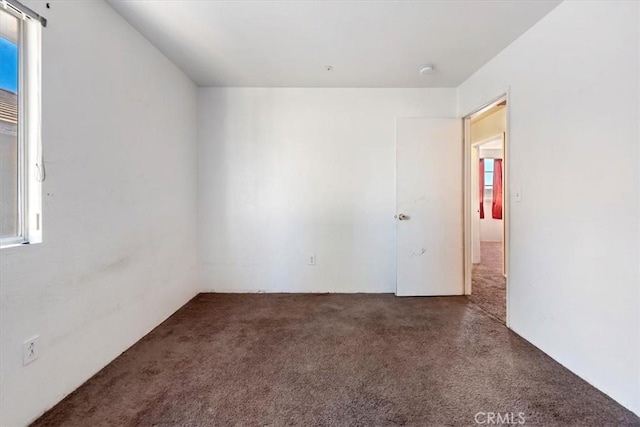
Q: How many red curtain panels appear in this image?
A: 2